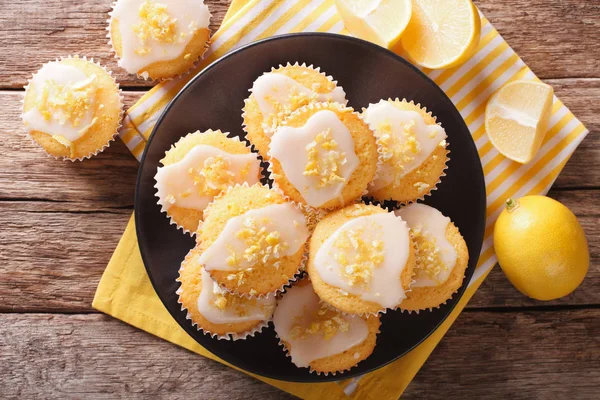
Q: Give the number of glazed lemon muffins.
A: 11